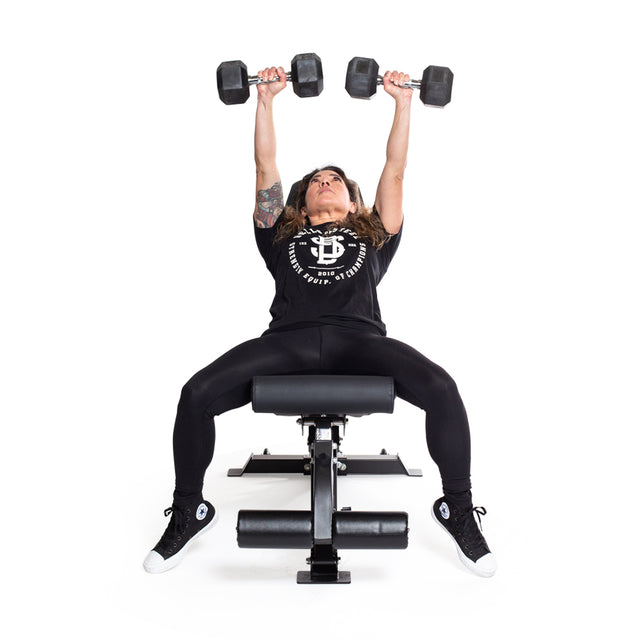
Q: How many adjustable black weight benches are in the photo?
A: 1